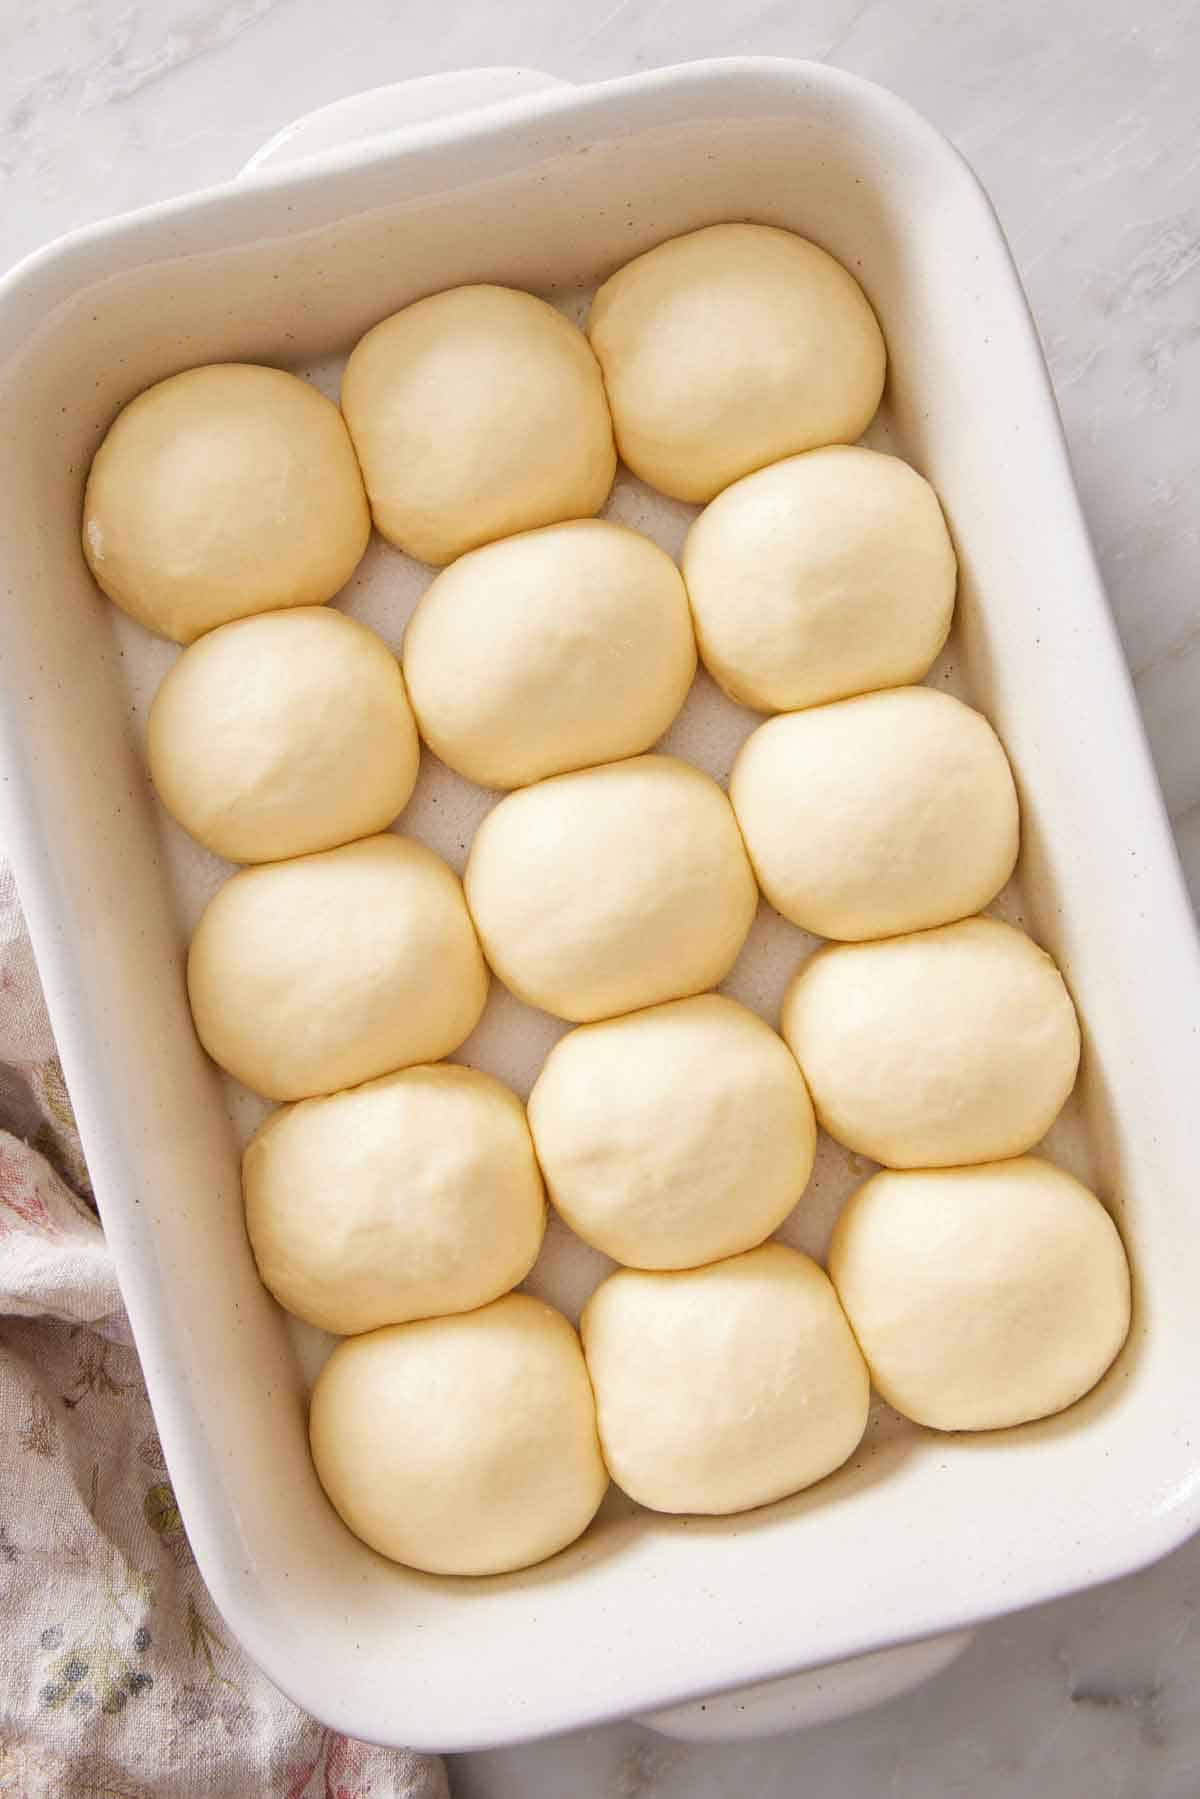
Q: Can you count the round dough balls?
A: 15